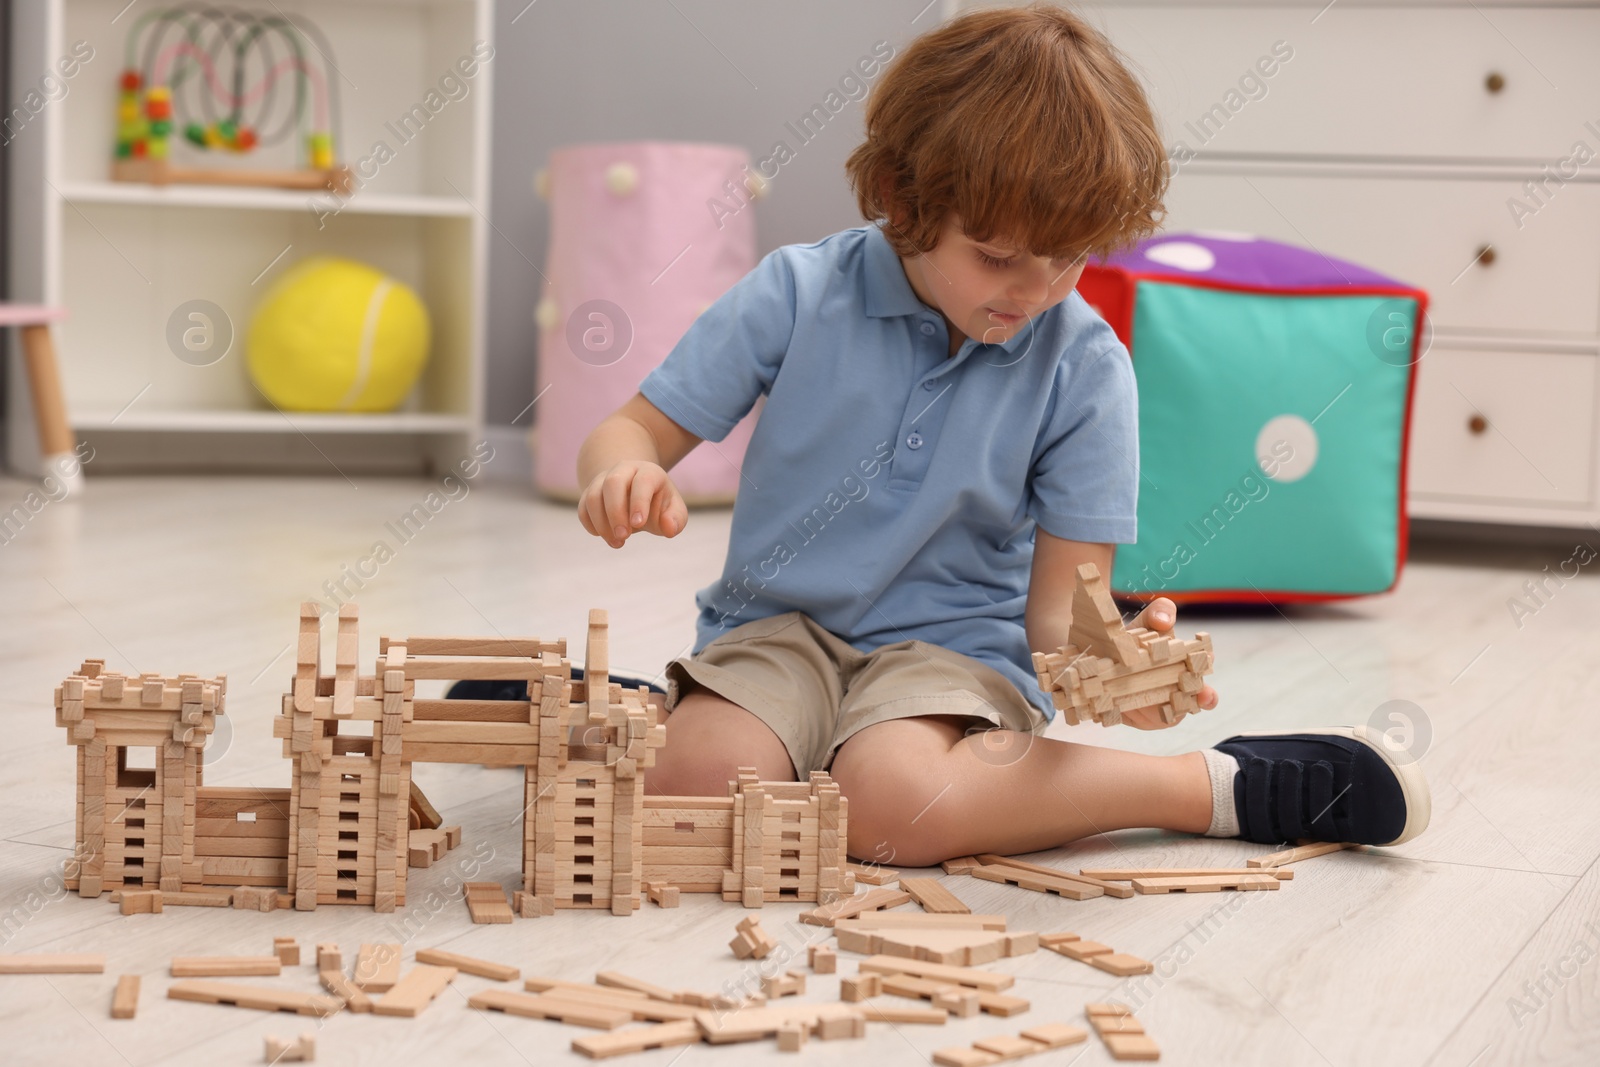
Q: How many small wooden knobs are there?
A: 3